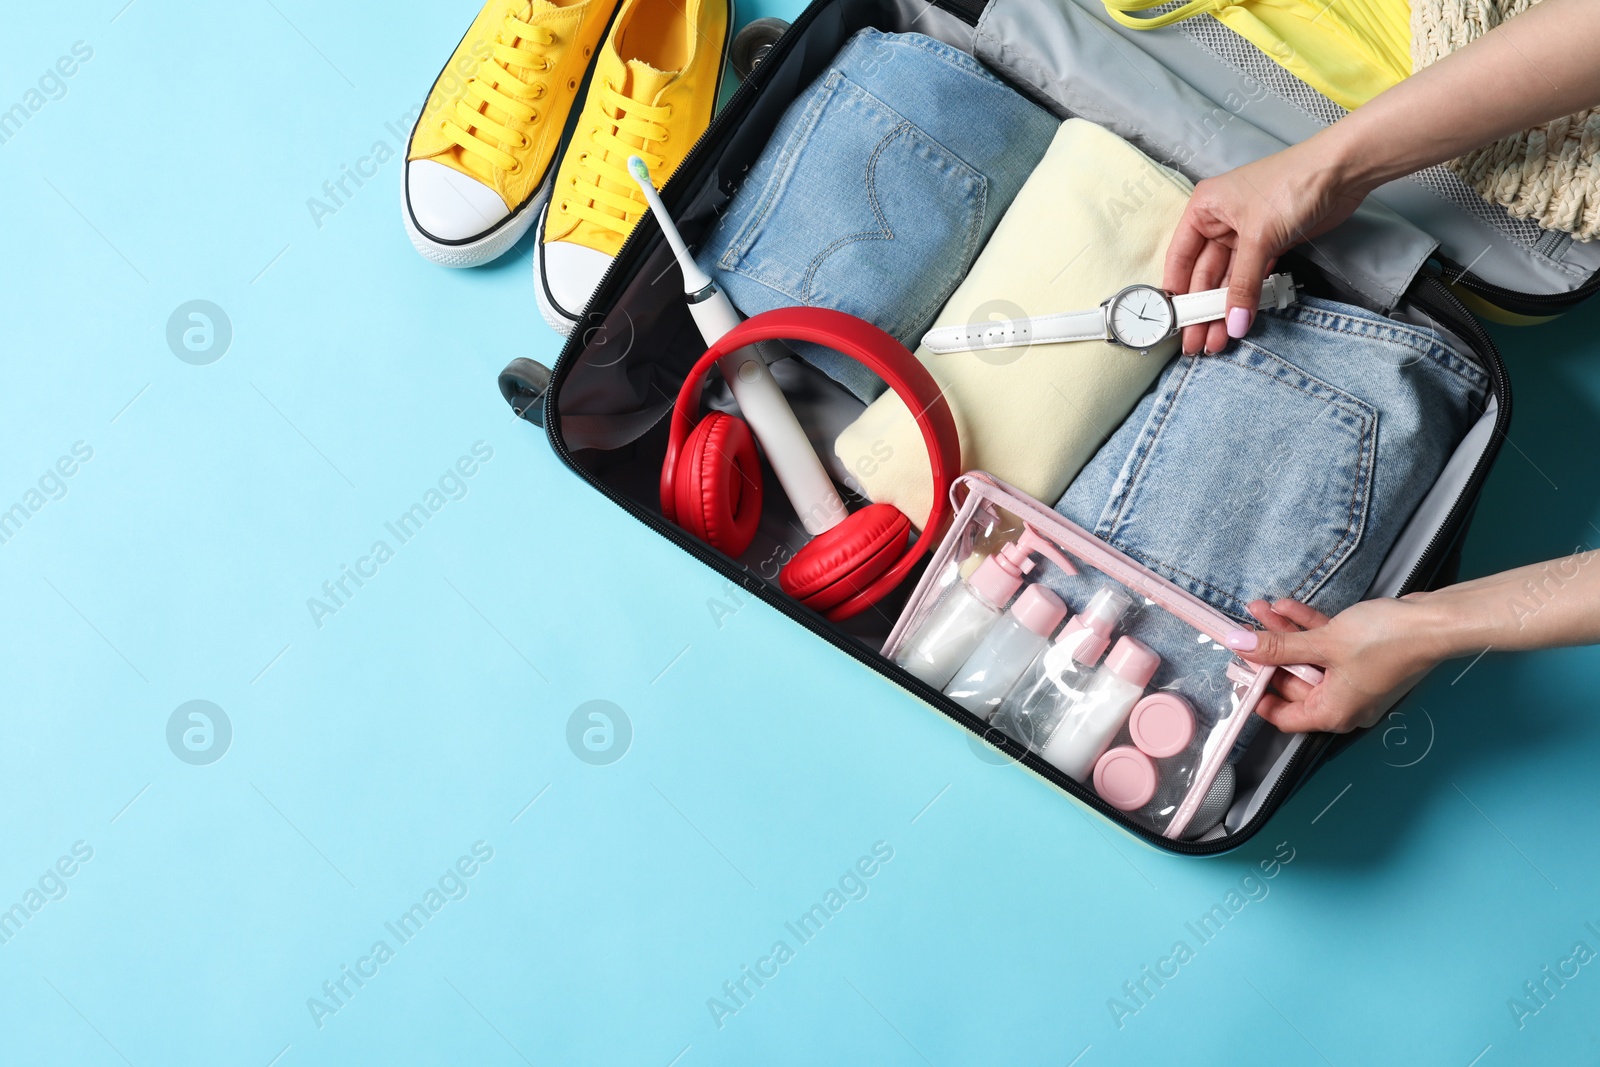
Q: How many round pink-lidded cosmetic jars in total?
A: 2